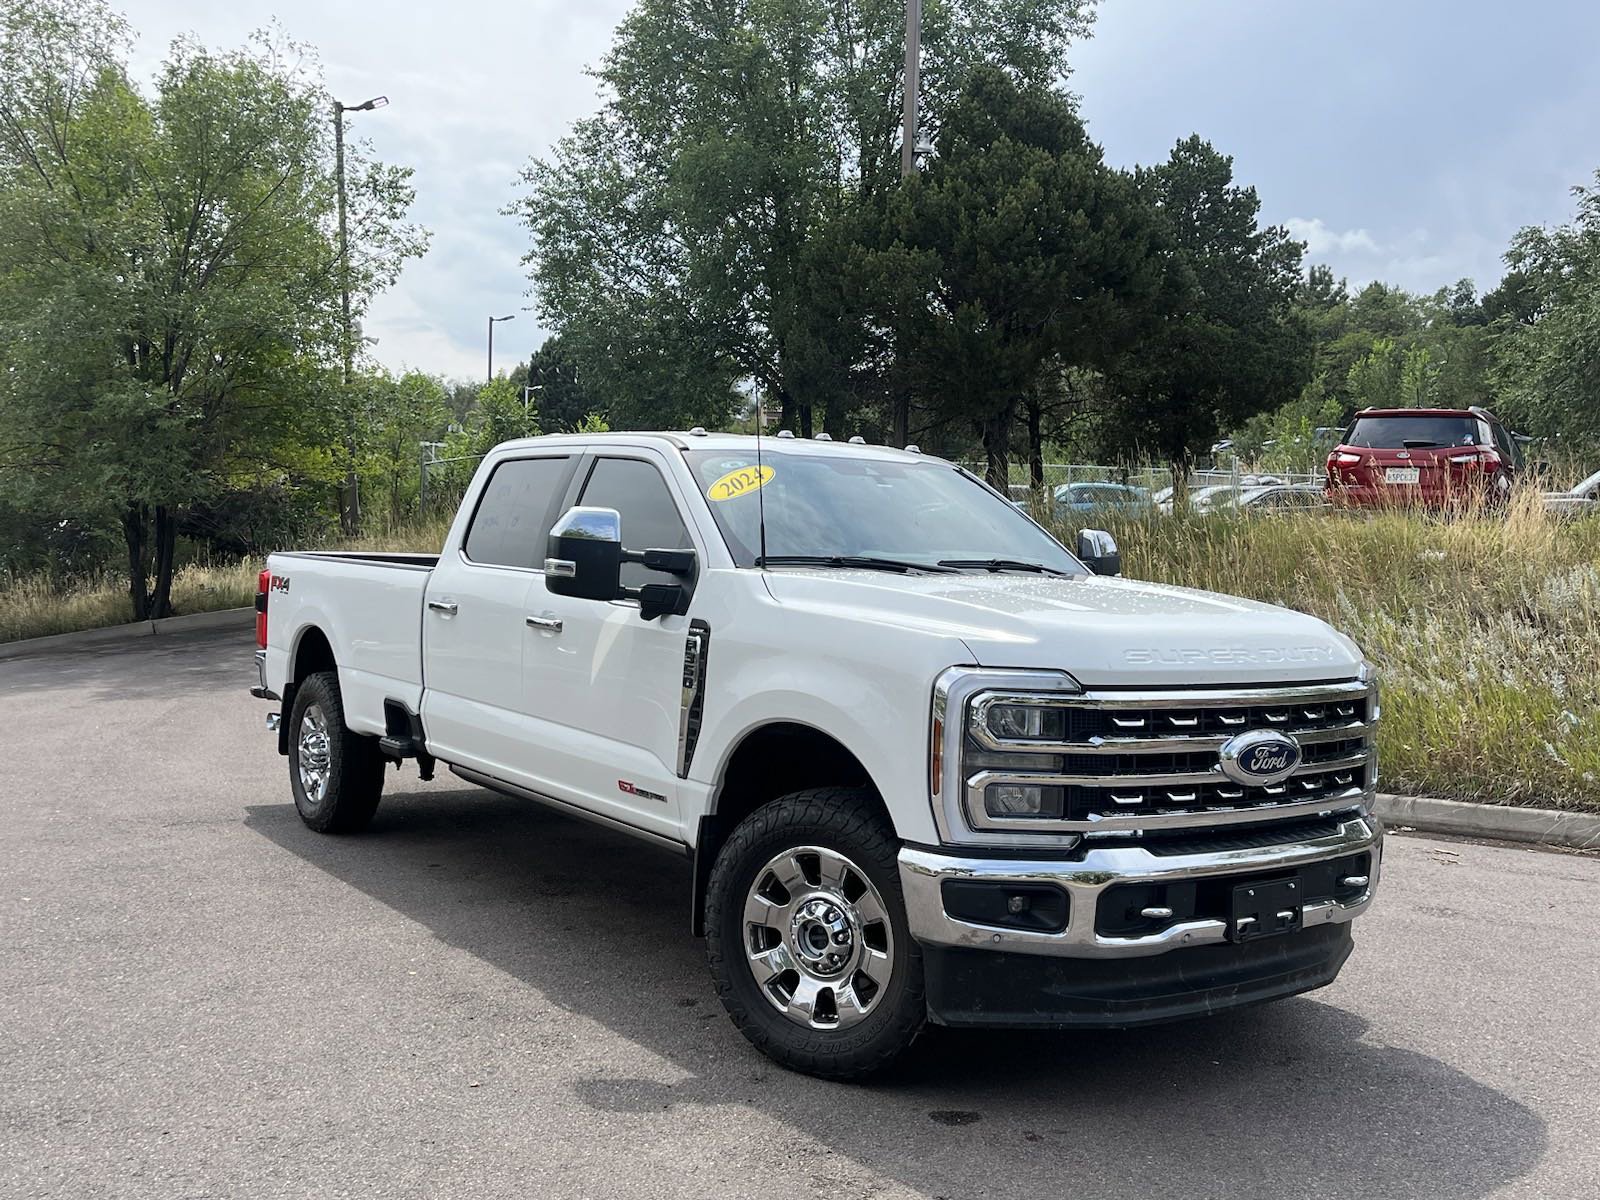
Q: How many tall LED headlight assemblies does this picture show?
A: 2